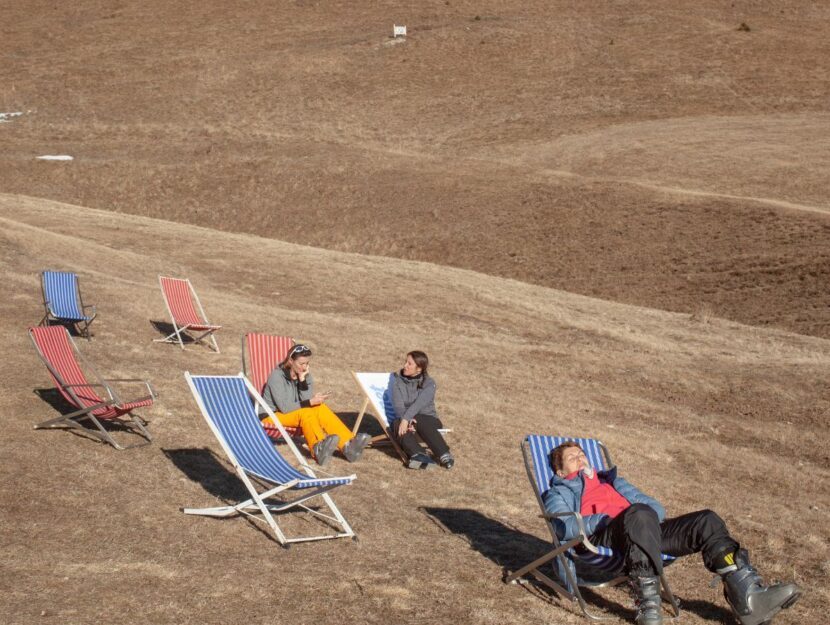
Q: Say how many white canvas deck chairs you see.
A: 1